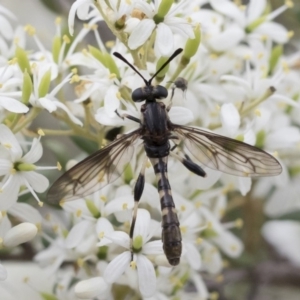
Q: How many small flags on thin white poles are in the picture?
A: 0